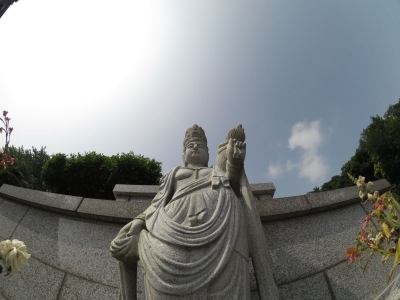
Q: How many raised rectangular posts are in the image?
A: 2